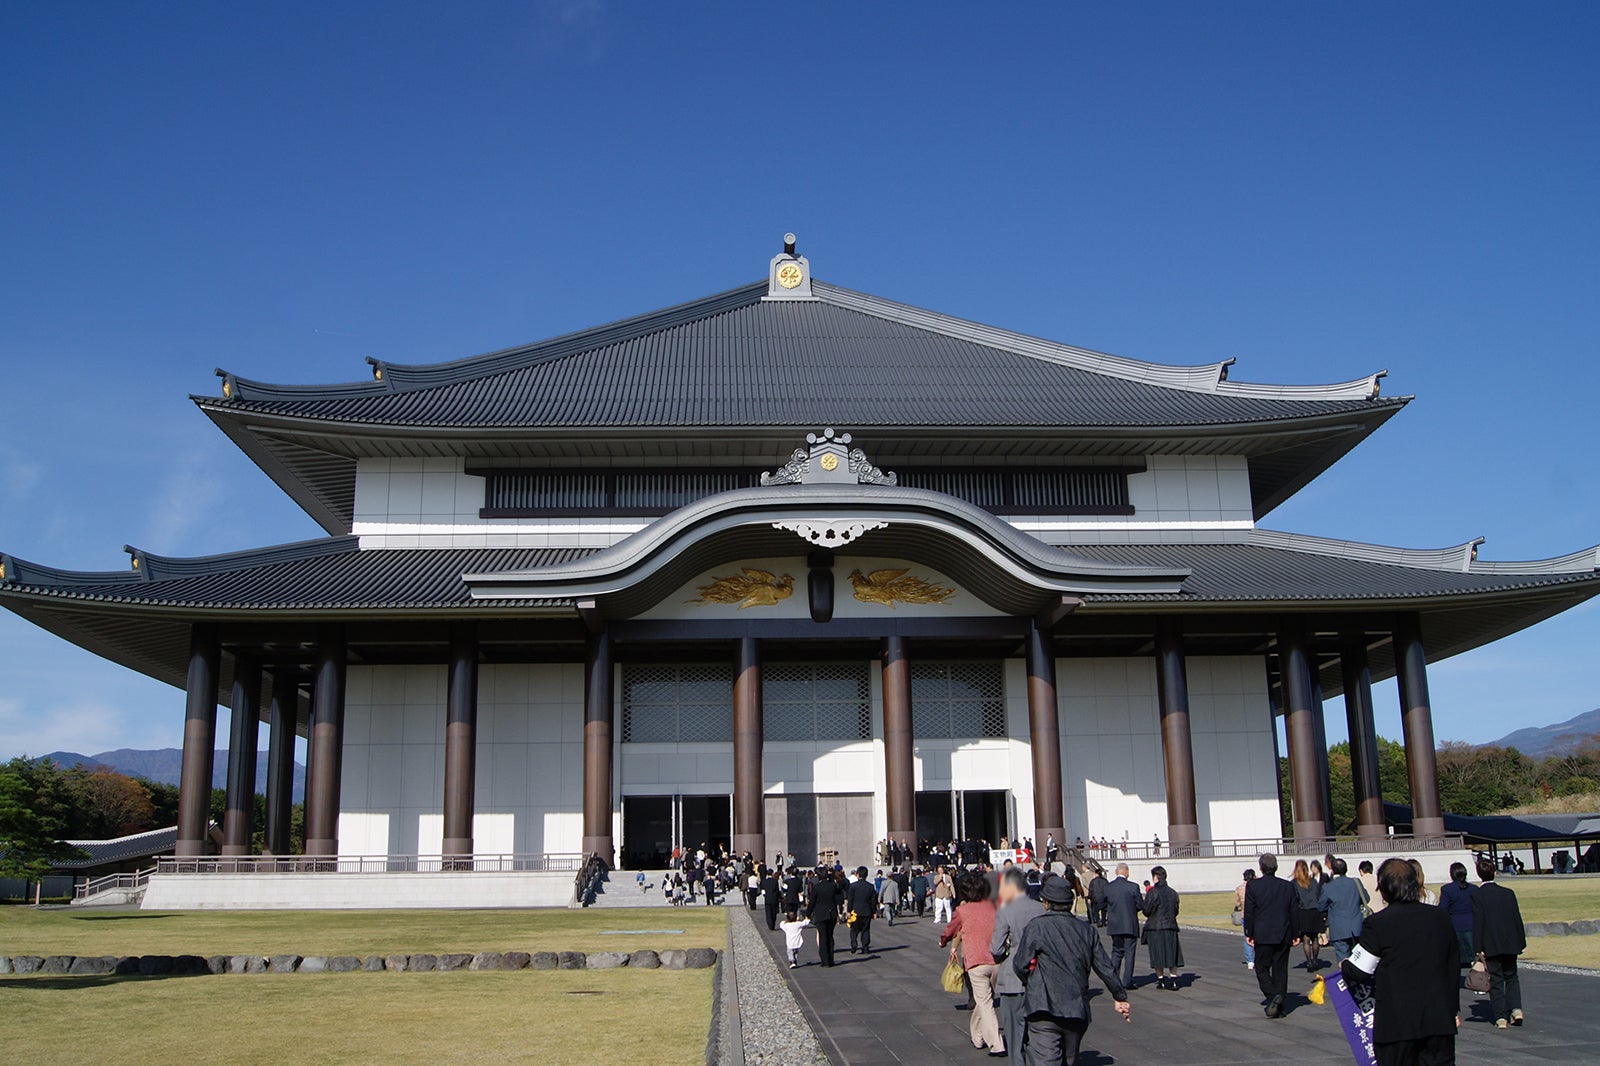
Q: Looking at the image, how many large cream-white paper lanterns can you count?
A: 0